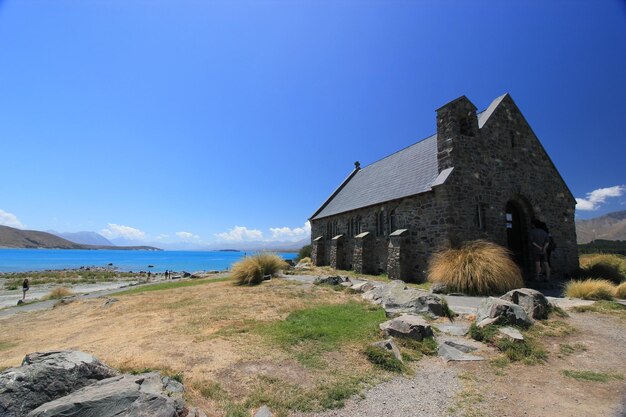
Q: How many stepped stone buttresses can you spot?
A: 4